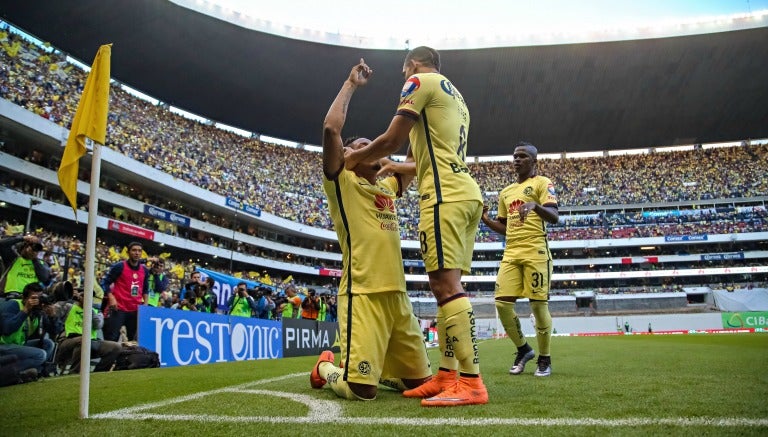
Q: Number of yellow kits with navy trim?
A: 3